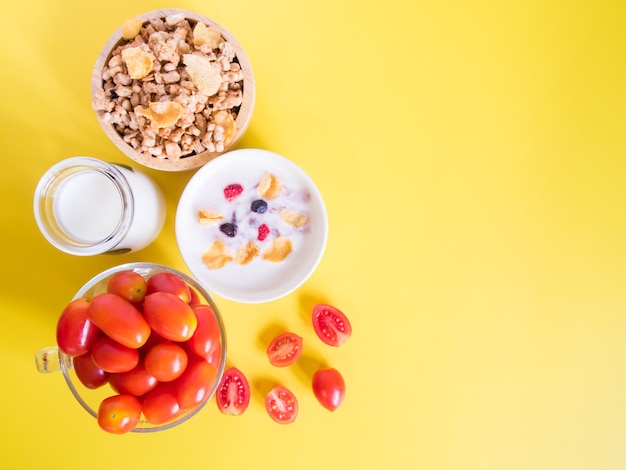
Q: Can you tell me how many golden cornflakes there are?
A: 12